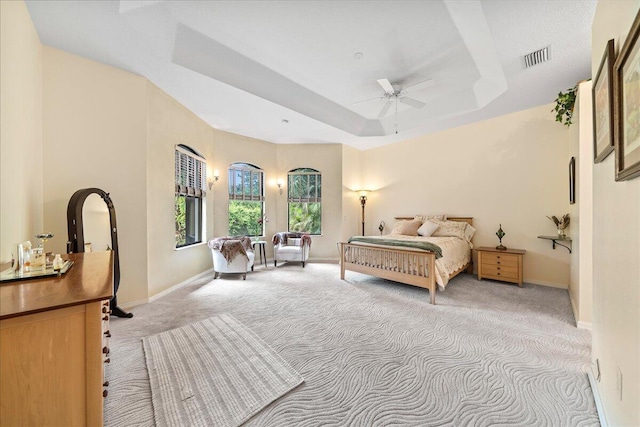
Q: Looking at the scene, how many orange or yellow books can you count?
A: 0